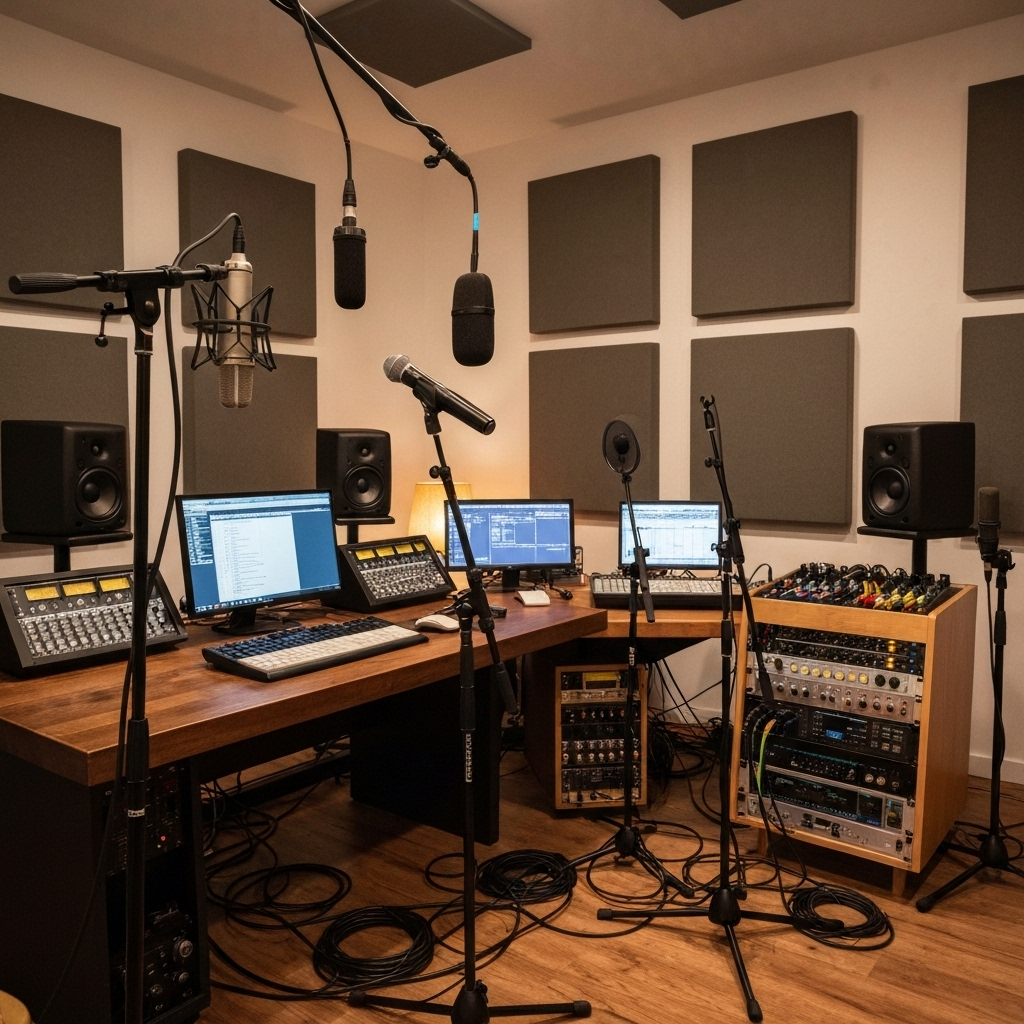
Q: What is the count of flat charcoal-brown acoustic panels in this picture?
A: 12